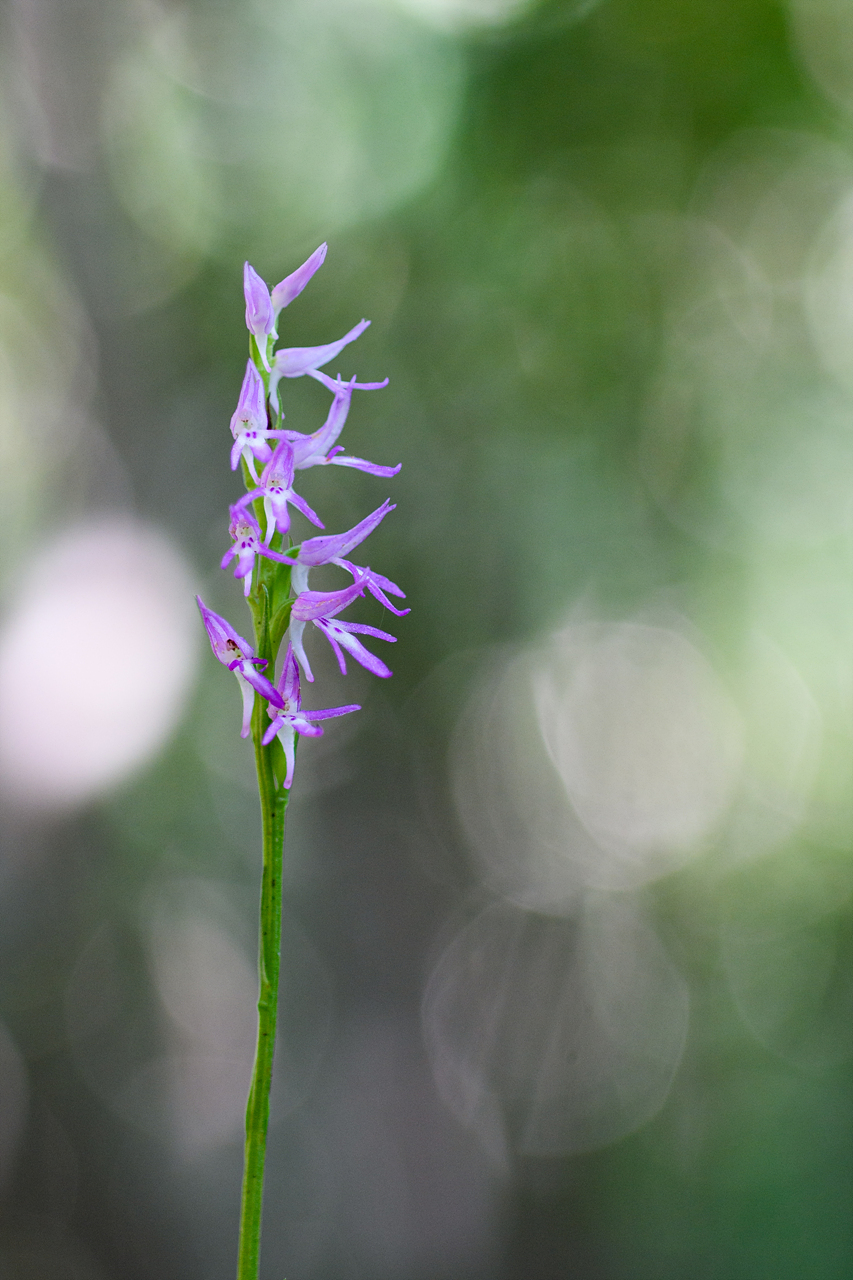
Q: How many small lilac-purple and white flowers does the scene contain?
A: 11